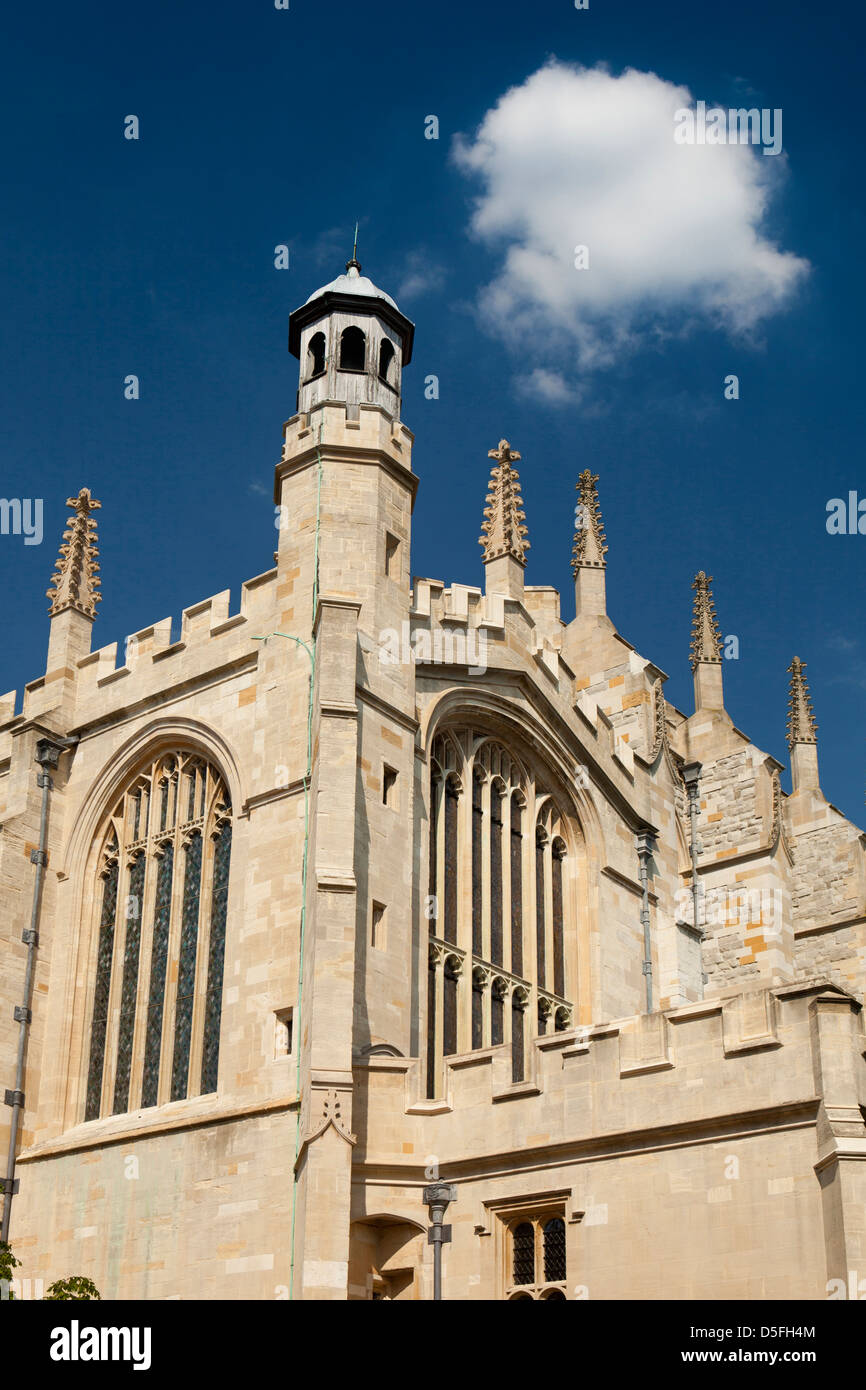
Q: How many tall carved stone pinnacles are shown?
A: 5